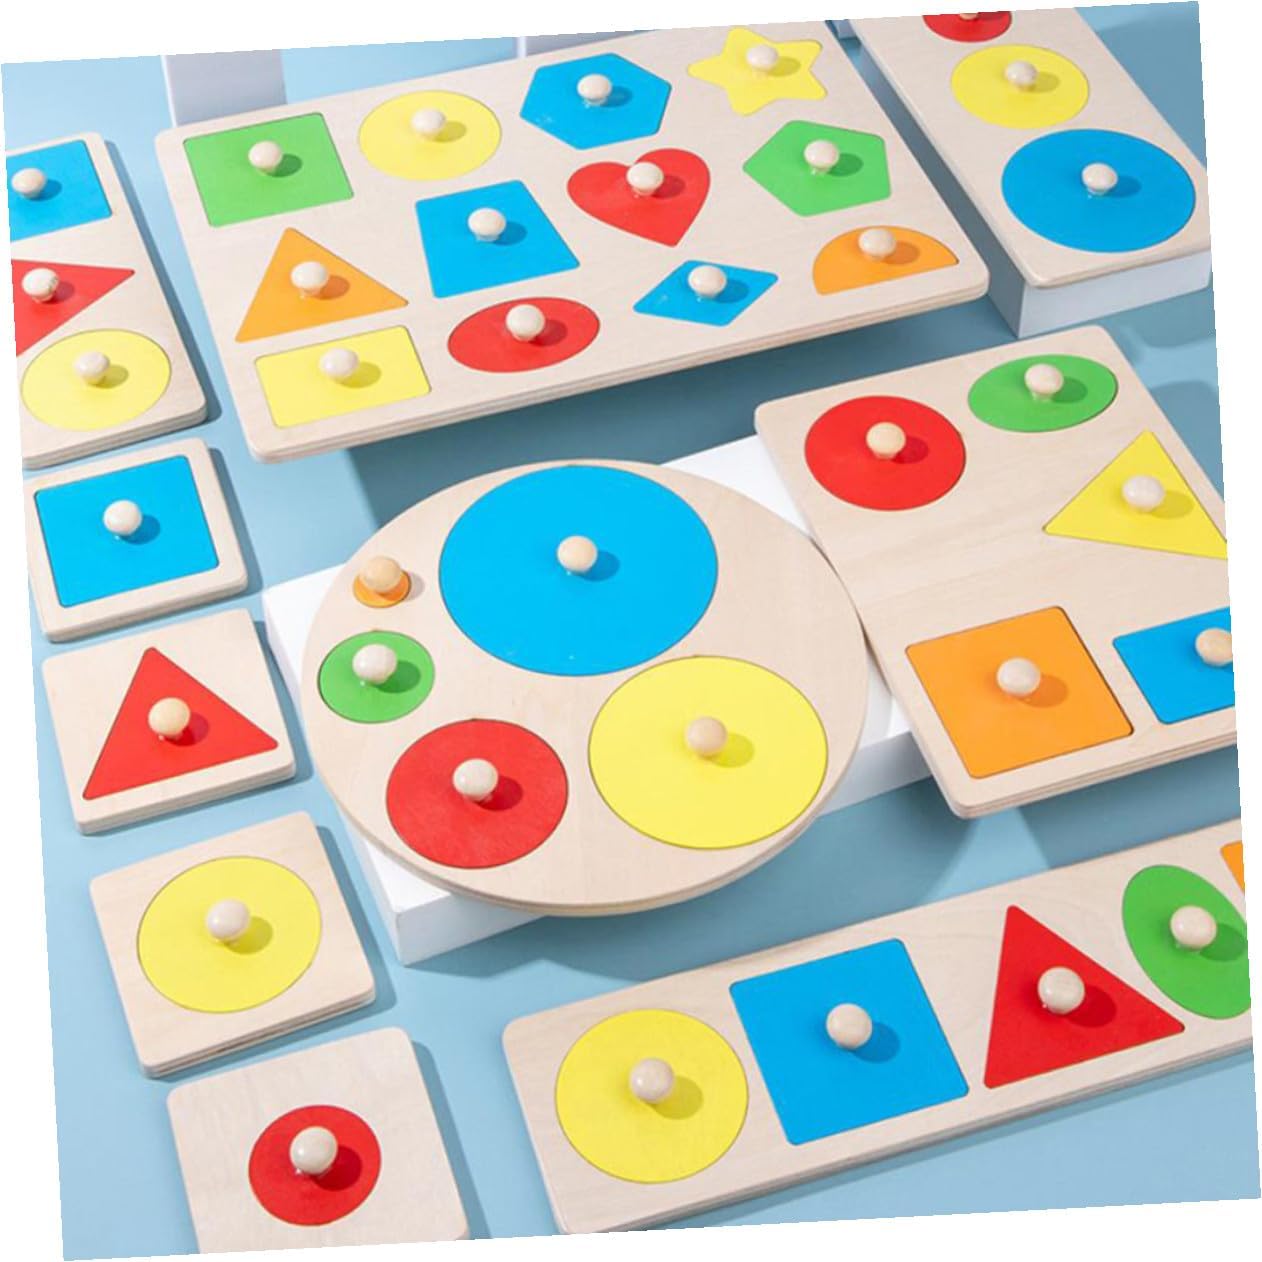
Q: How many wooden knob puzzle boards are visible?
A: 10